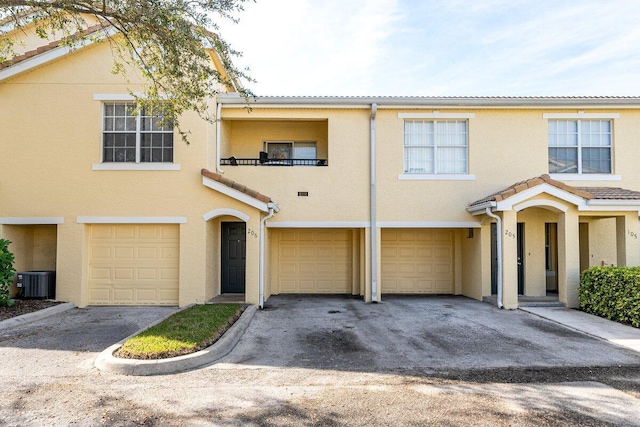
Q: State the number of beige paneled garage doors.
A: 3